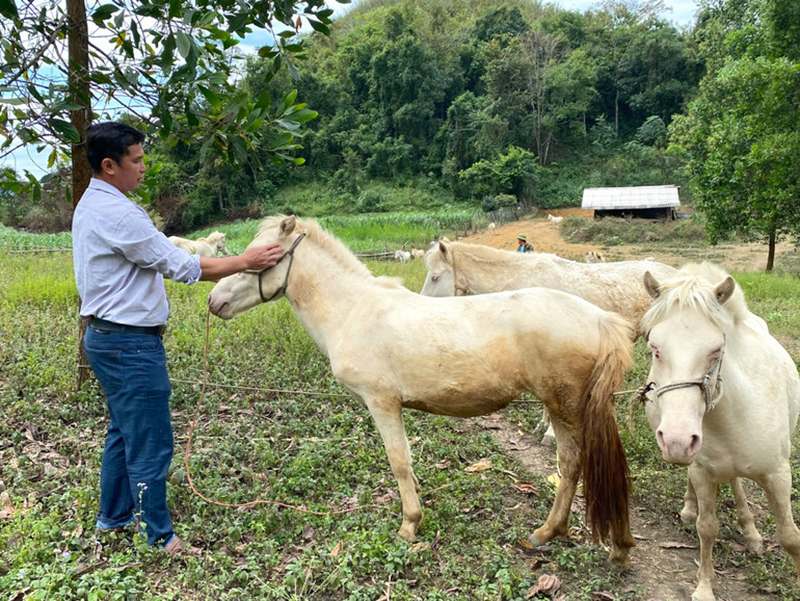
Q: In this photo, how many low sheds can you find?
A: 1